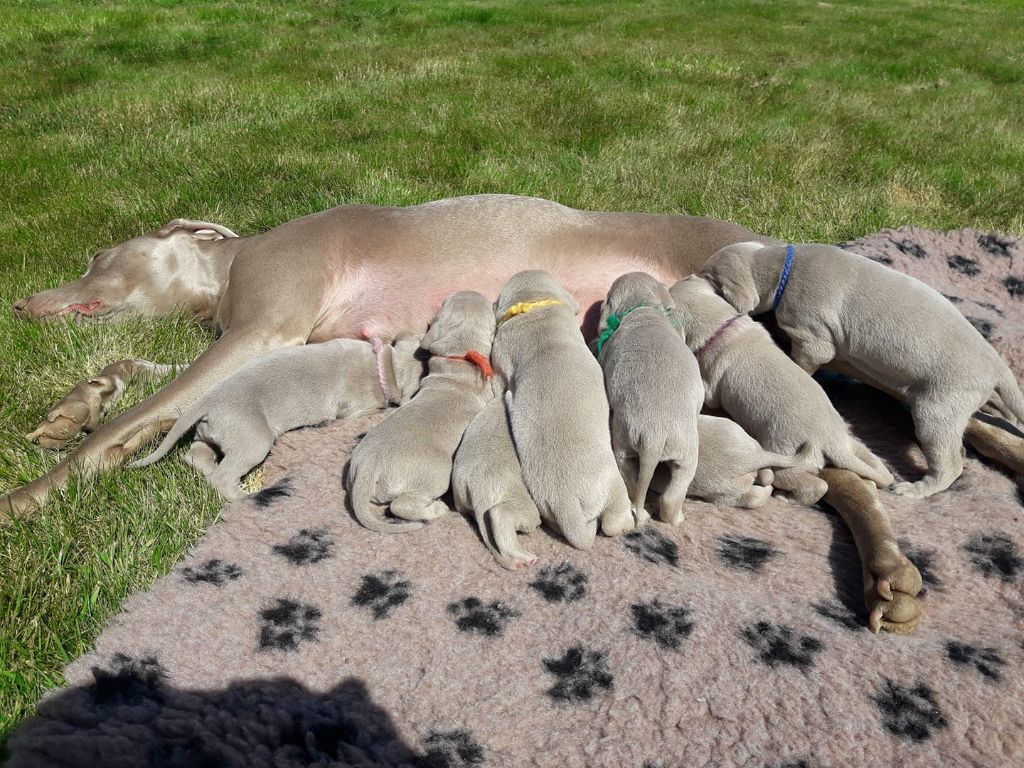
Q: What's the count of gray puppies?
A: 8